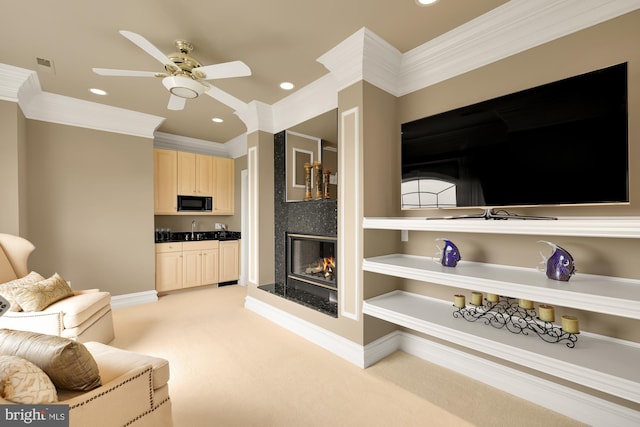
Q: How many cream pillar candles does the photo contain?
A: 6